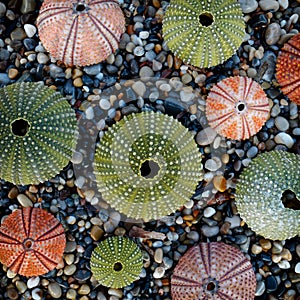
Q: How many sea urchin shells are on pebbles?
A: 10